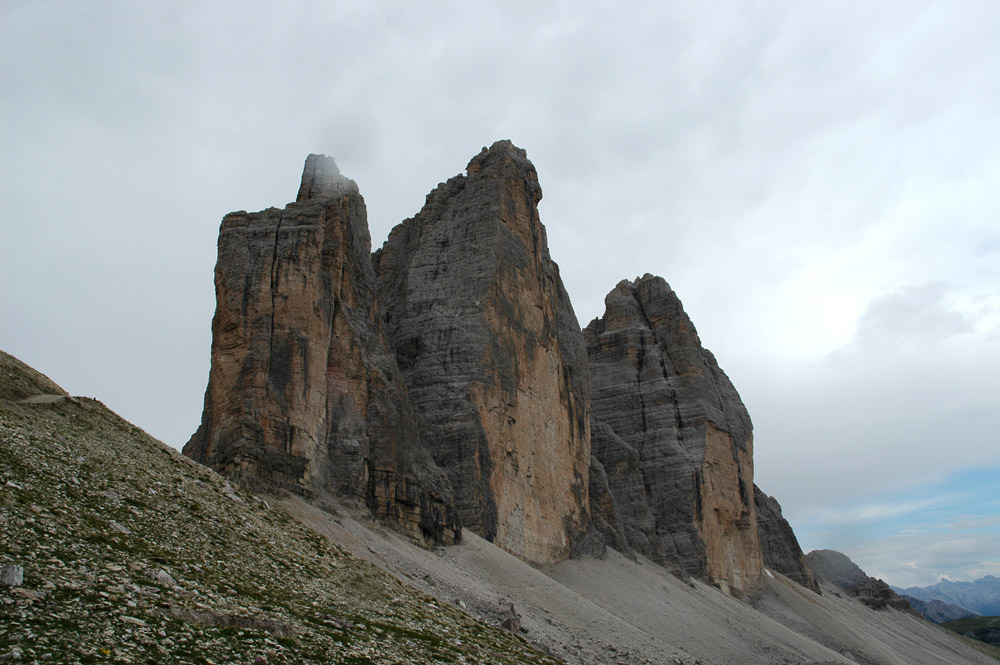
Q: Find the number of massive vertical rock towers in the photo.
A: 3